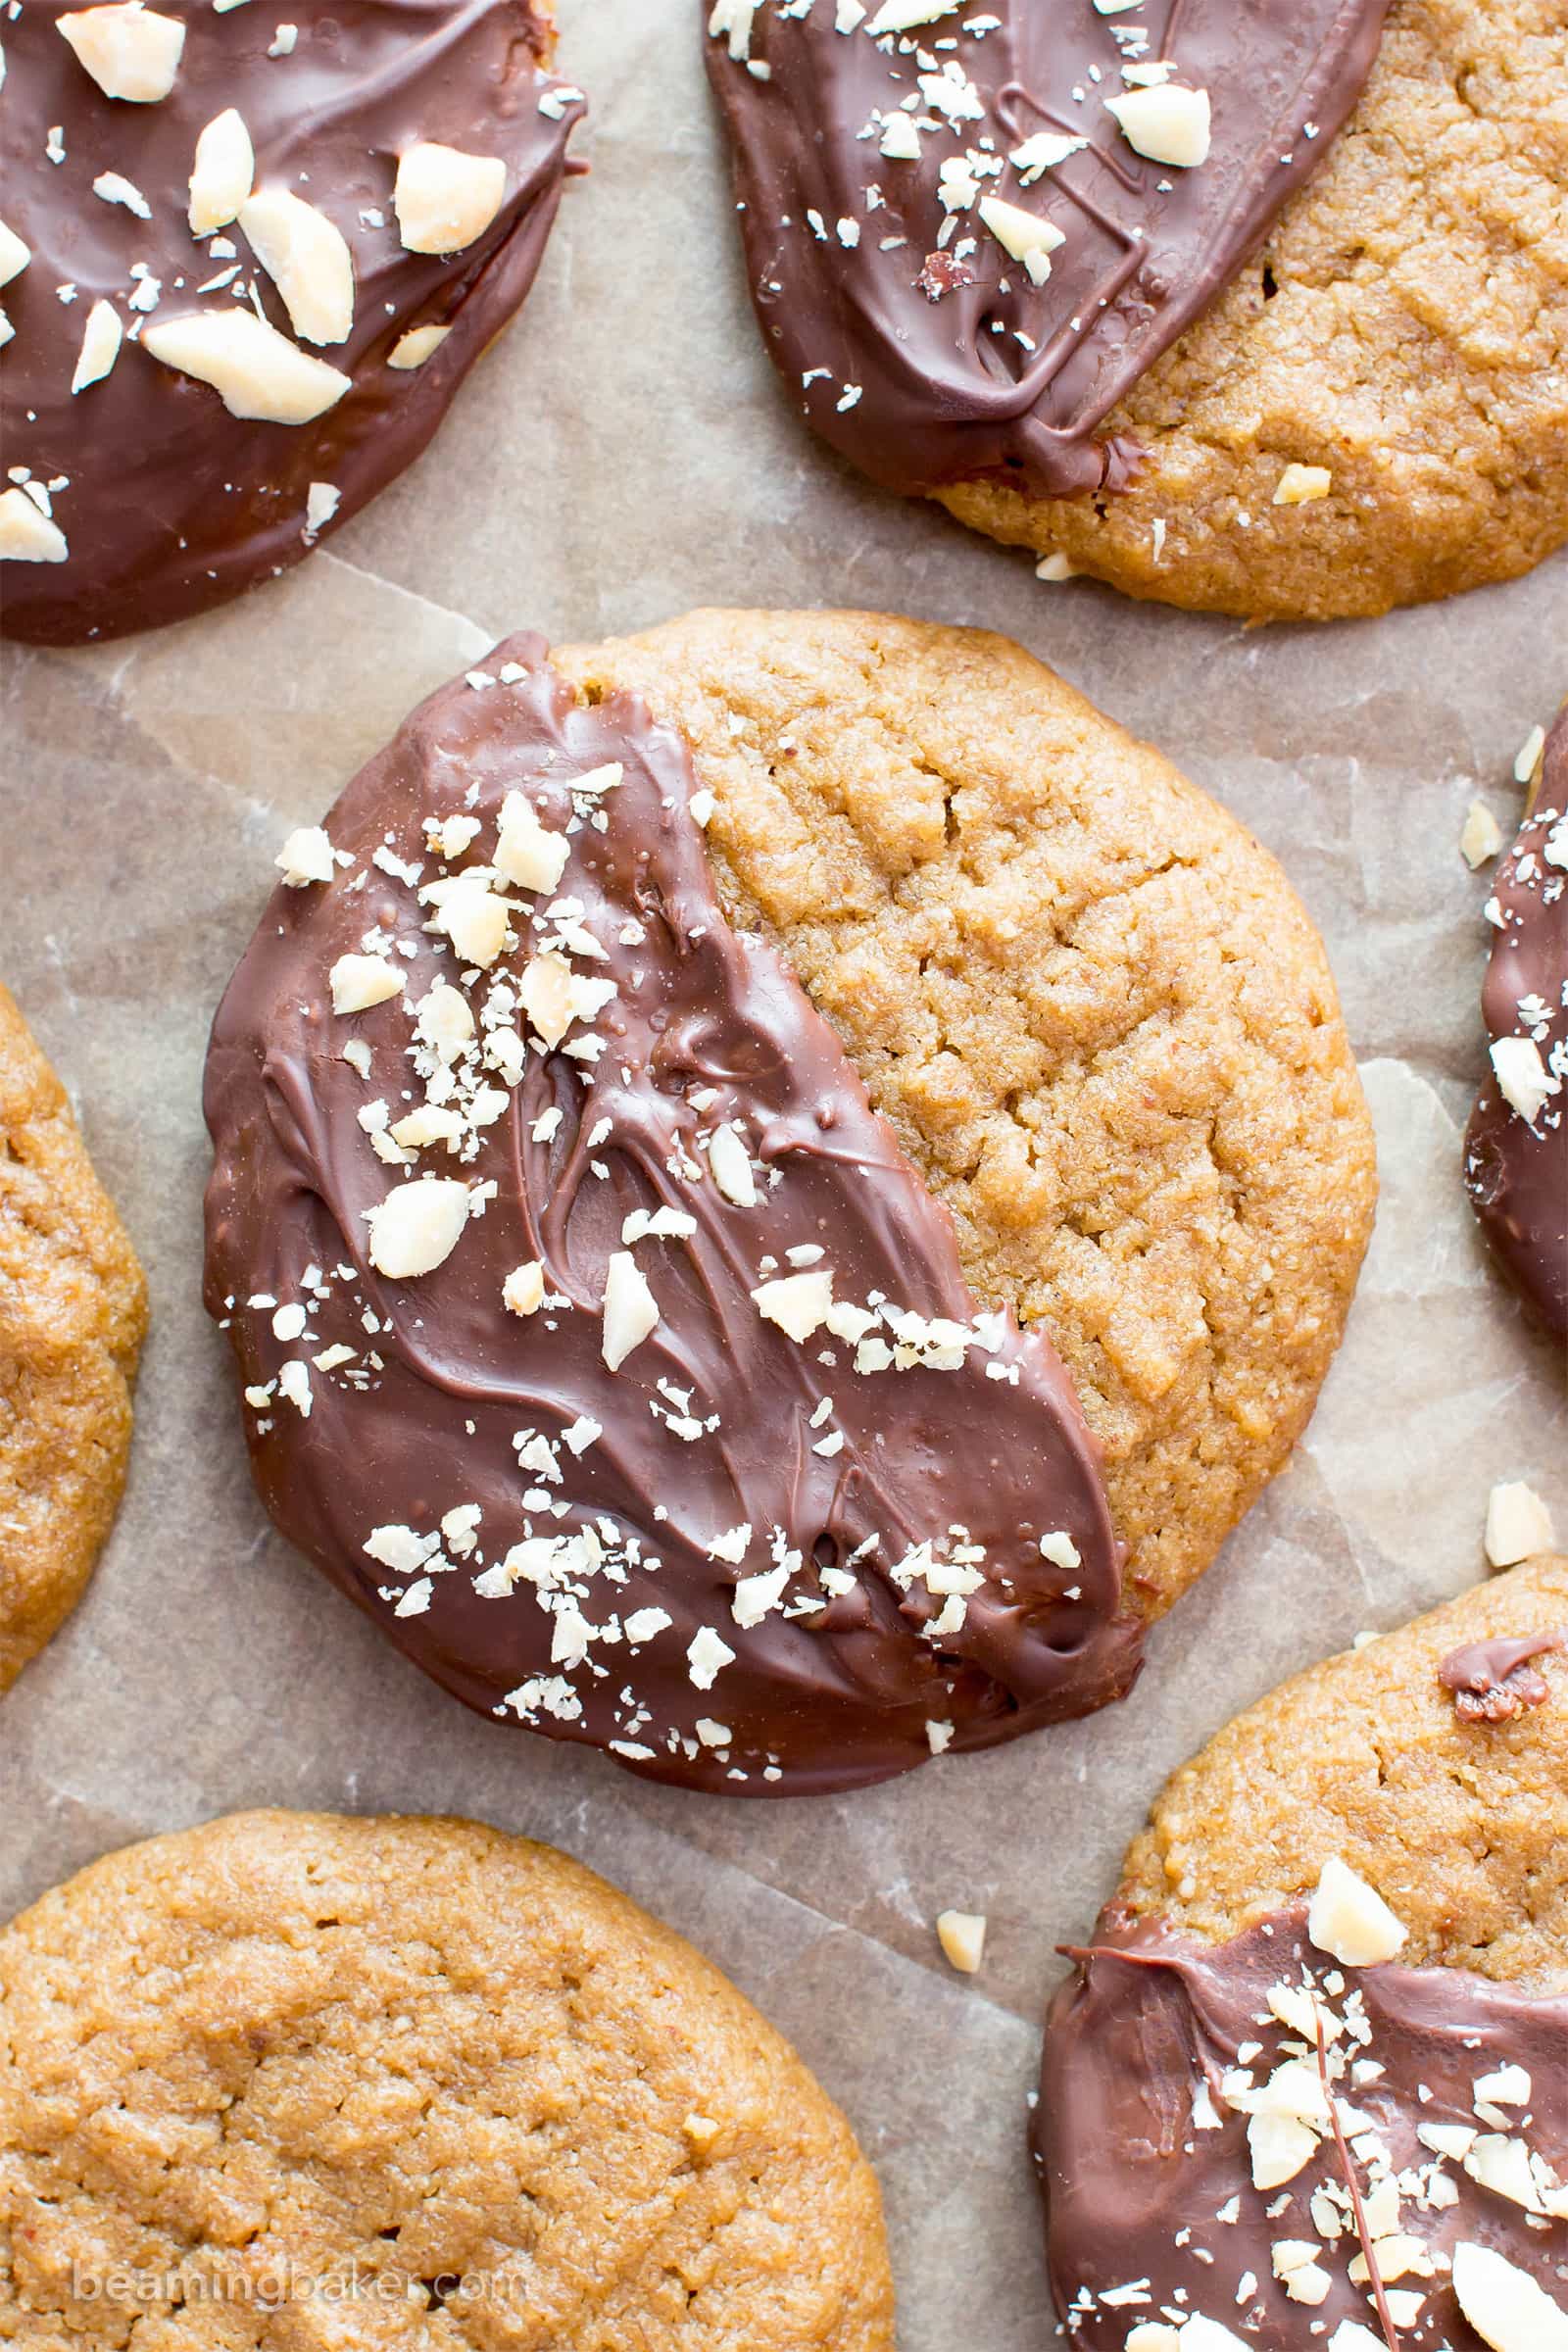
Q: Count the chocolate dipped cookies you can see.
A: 5